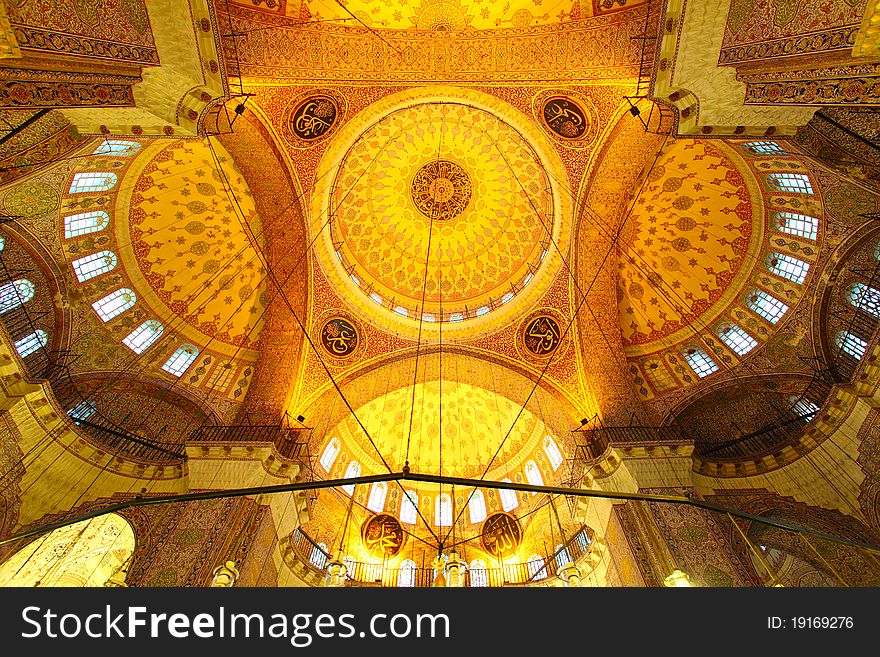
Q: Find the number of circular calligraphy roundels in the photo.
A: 7